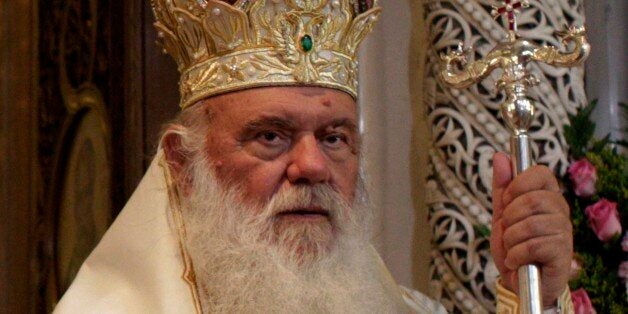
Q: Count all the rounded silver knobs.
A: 1